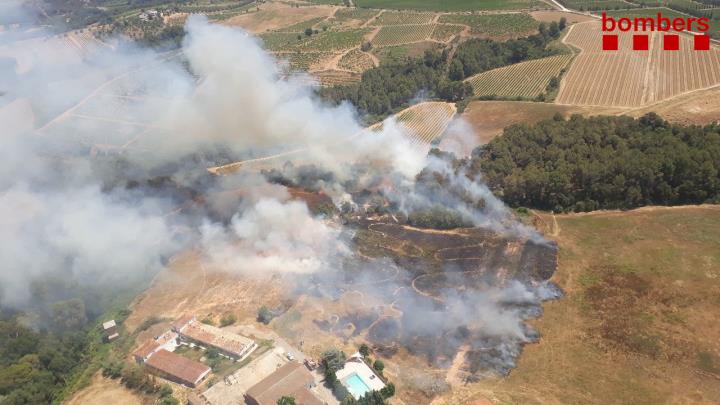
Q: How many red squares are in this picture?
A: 4